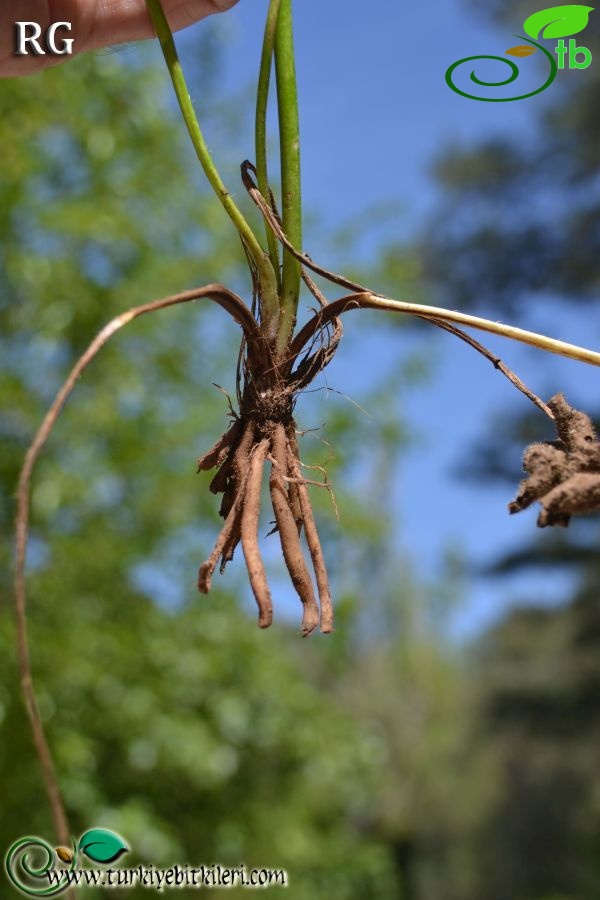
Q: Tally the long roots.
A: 4